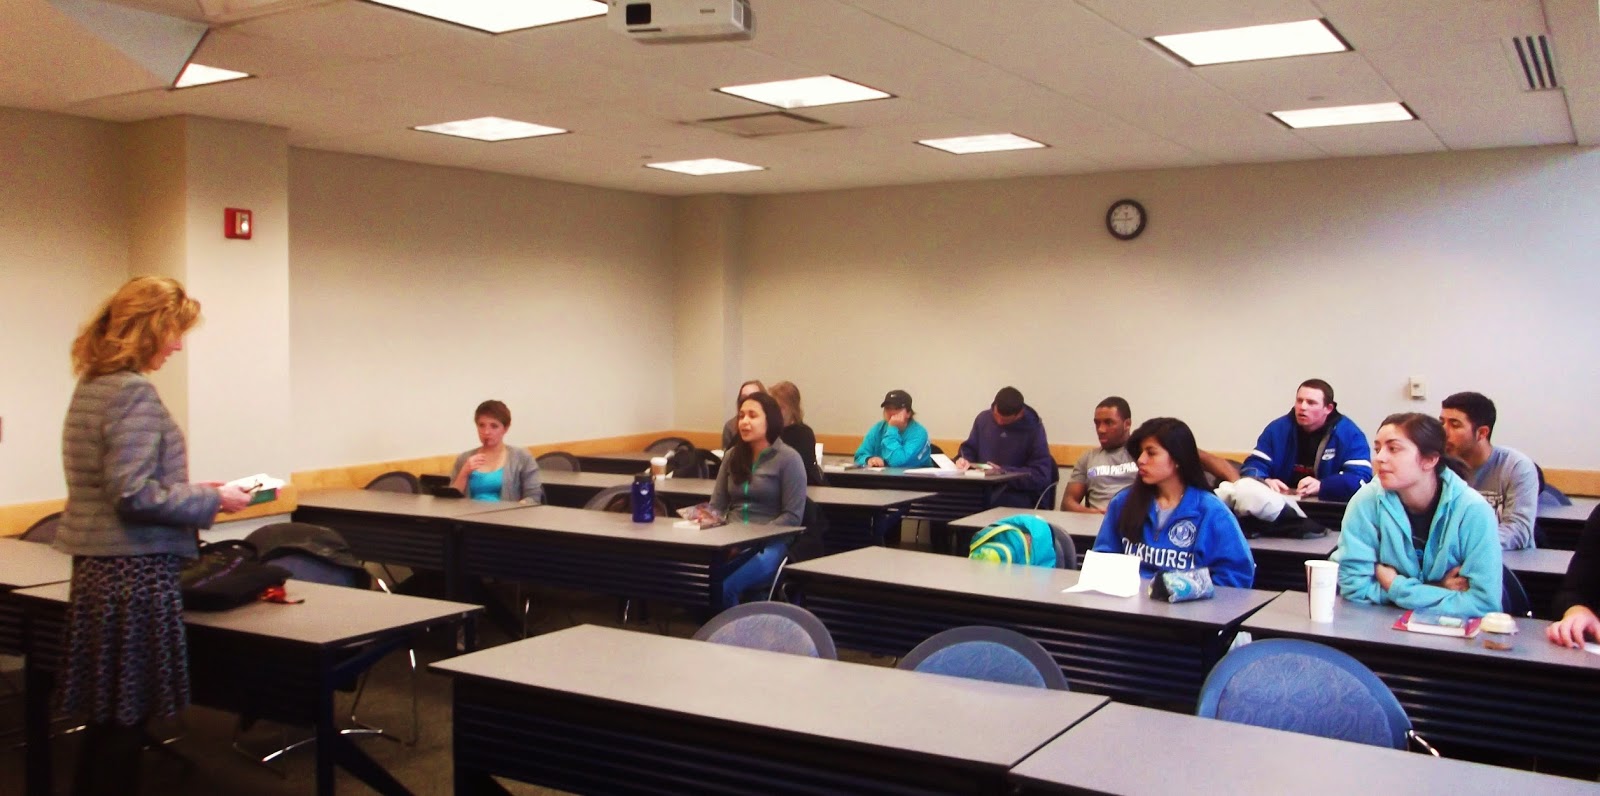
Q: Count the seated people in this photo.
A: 12